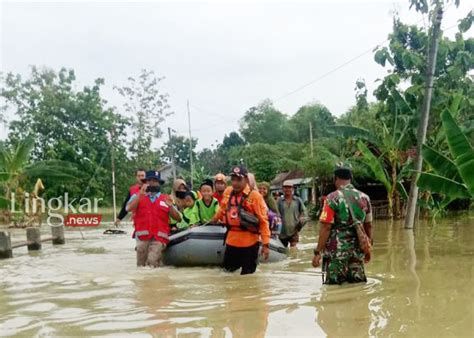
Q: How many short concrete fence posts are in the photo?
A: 3